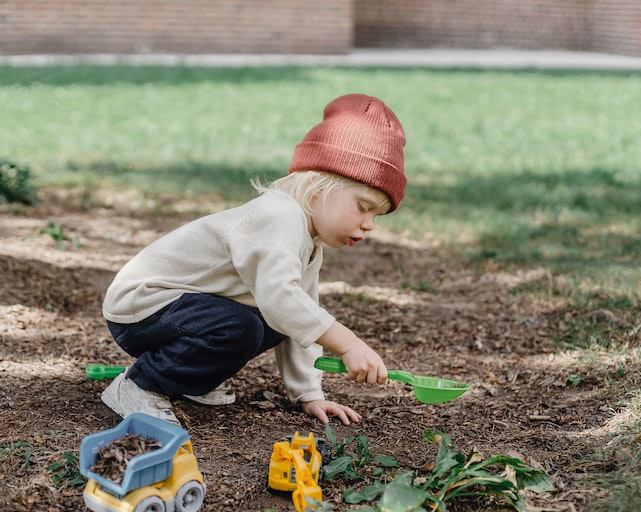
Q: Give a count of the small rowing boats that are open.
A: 0